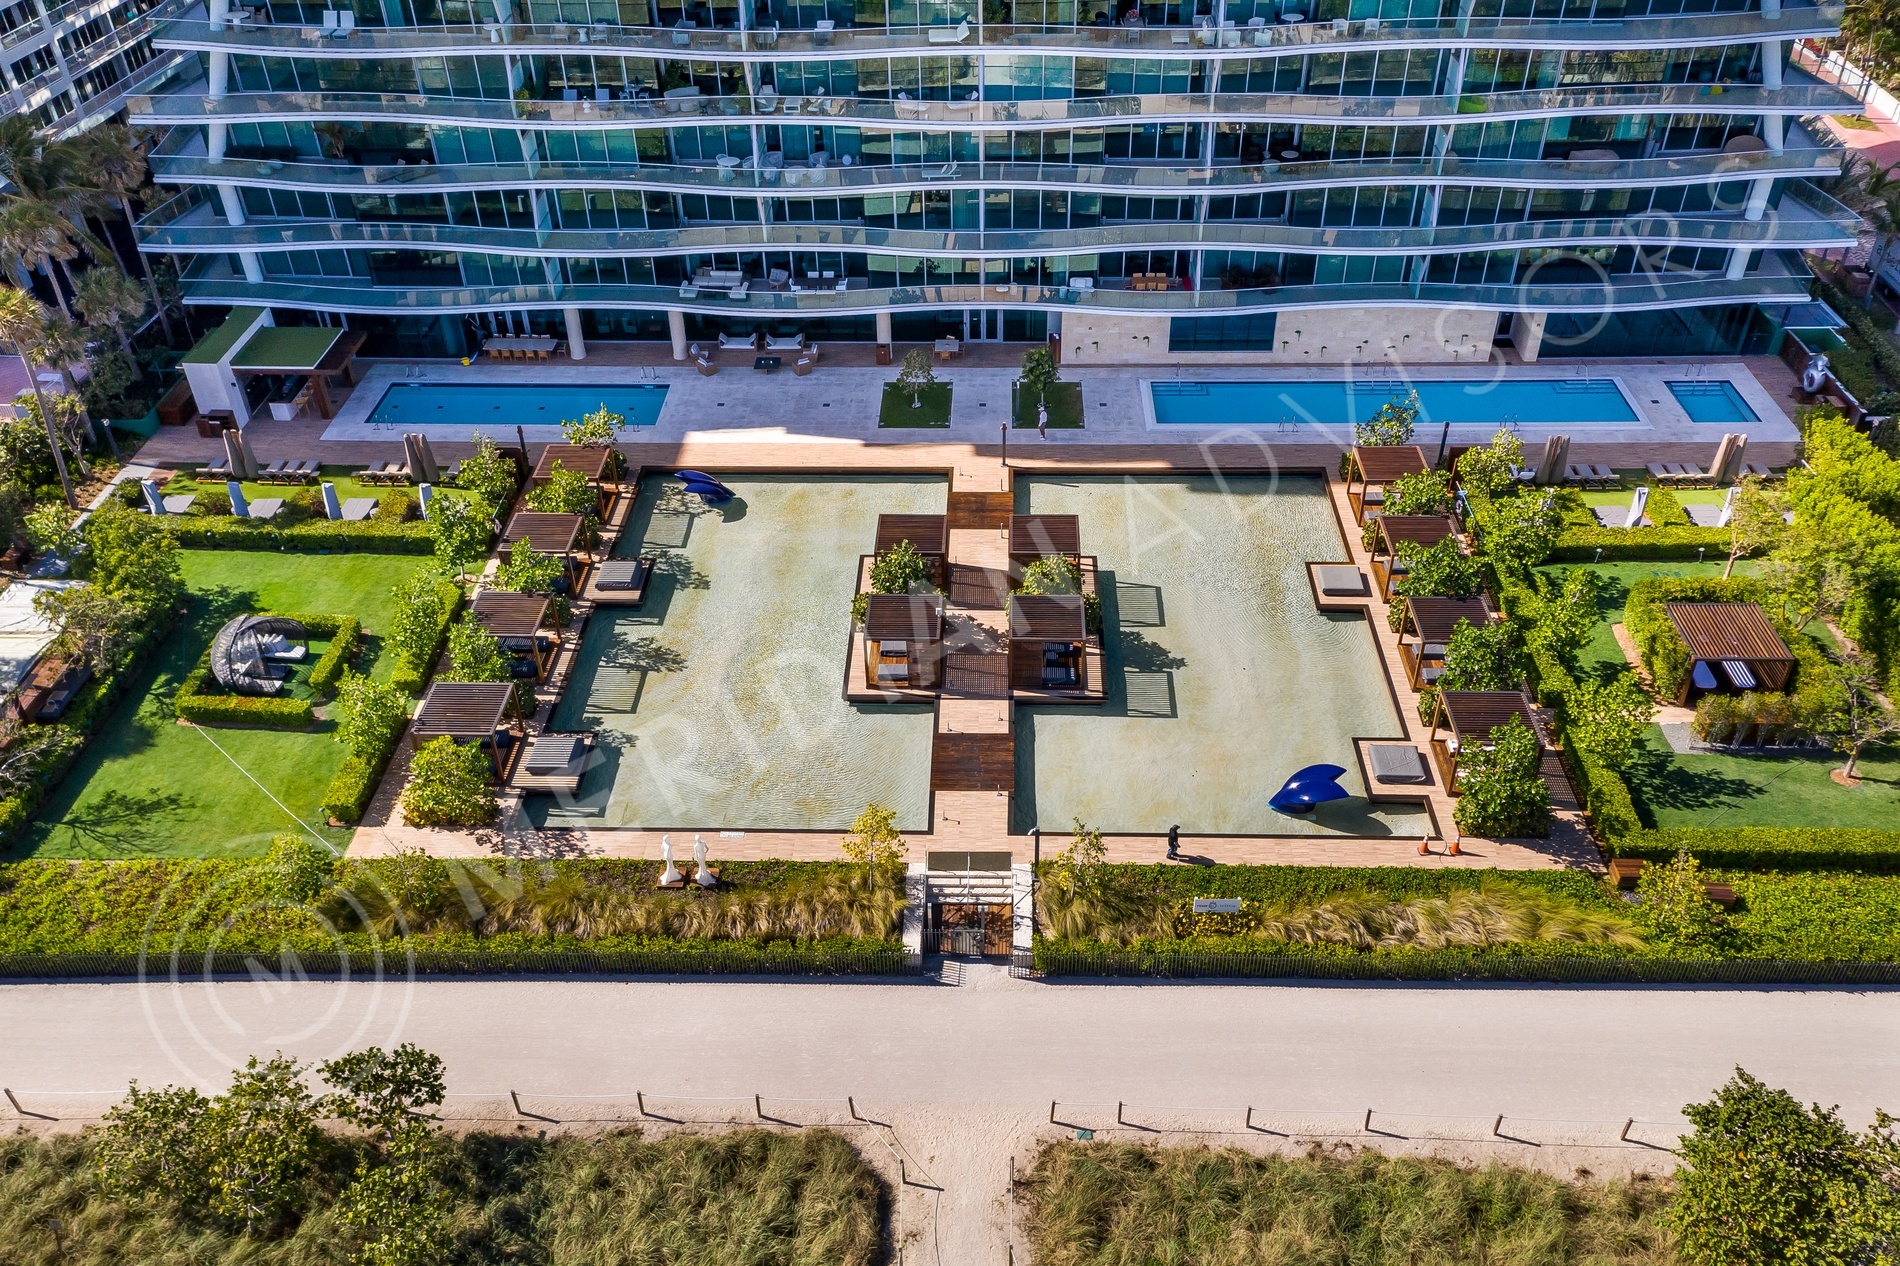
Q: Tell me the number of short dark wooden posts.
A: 15